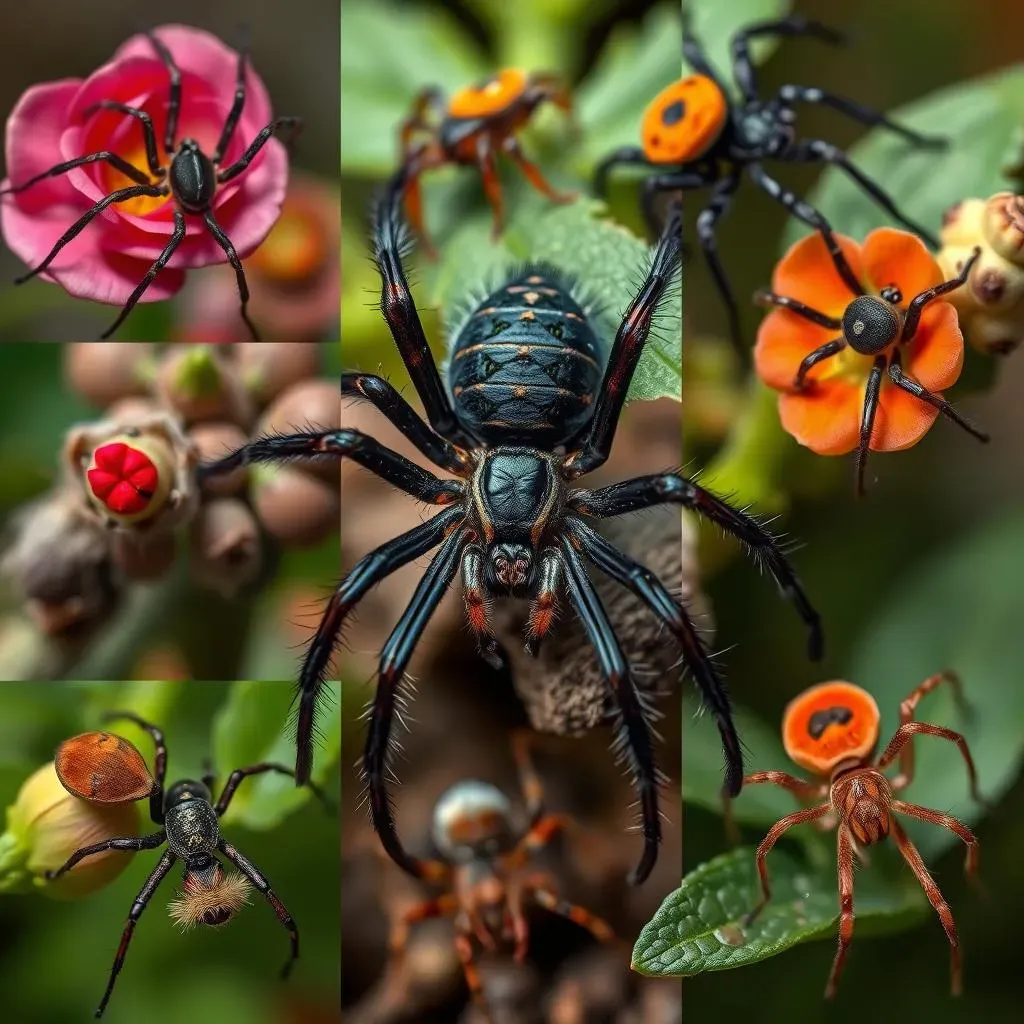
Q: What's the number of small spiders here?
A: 7